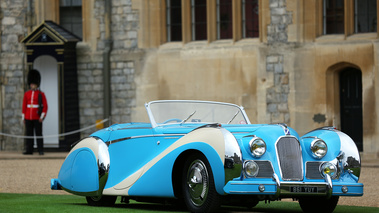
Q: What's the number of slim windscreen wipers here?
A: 2